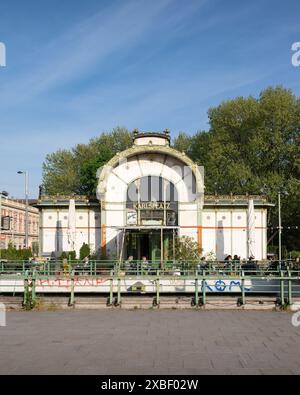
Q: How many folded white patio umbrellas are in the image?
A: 2